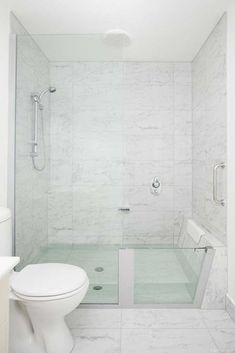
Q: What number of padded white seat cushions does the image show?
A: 1